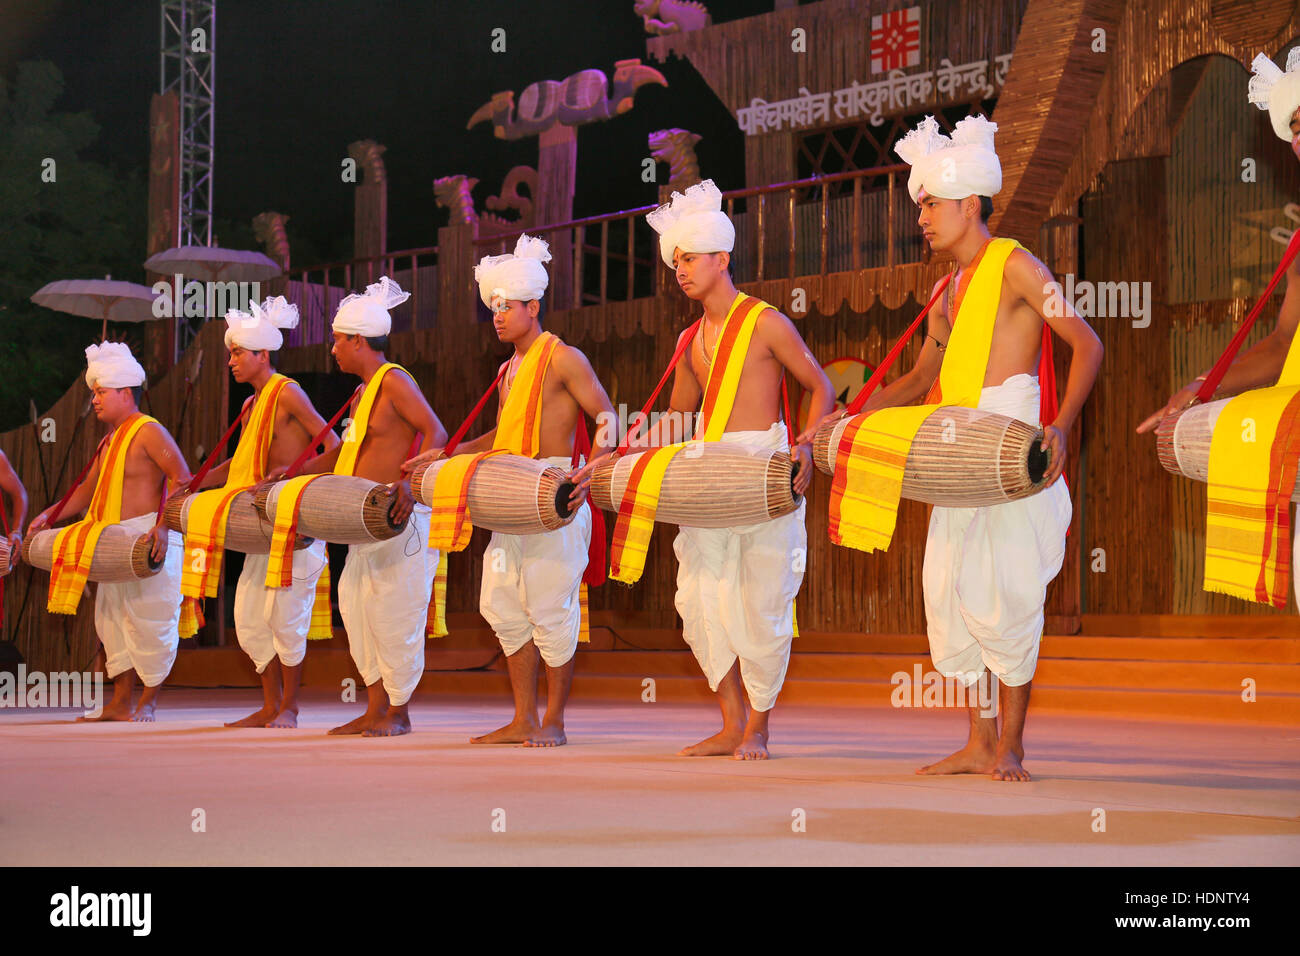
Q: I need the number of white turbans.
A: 7